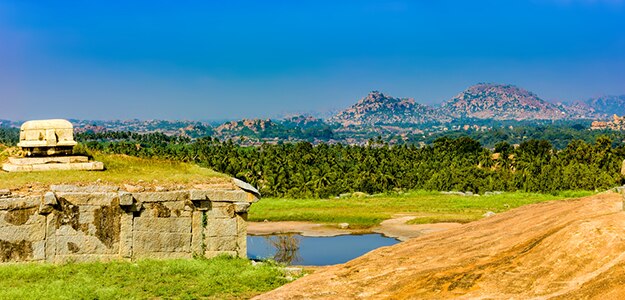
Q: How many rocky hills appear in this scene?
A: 2